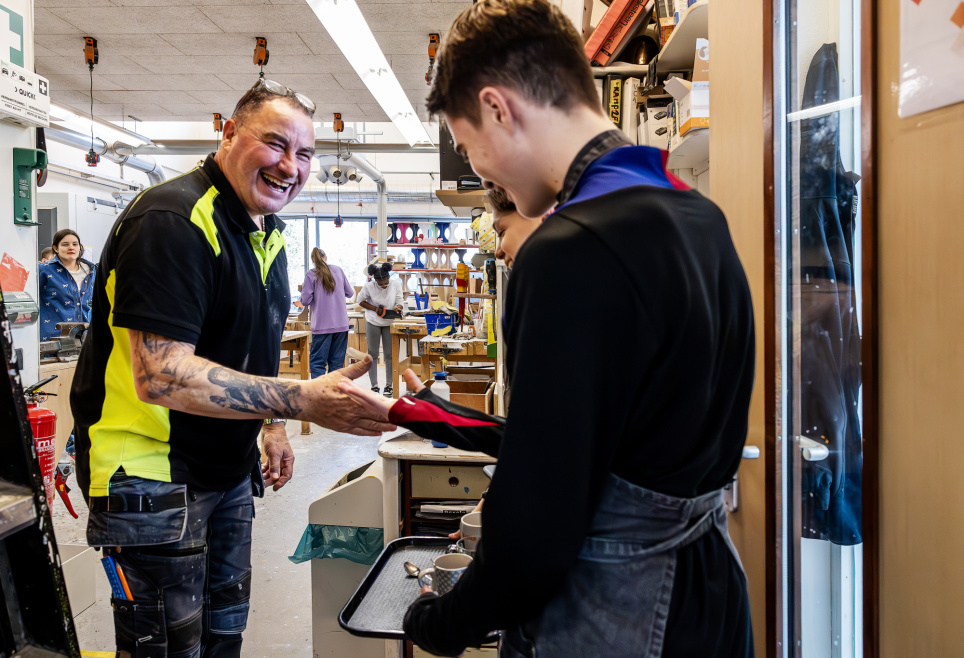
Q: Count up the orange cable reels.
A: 5